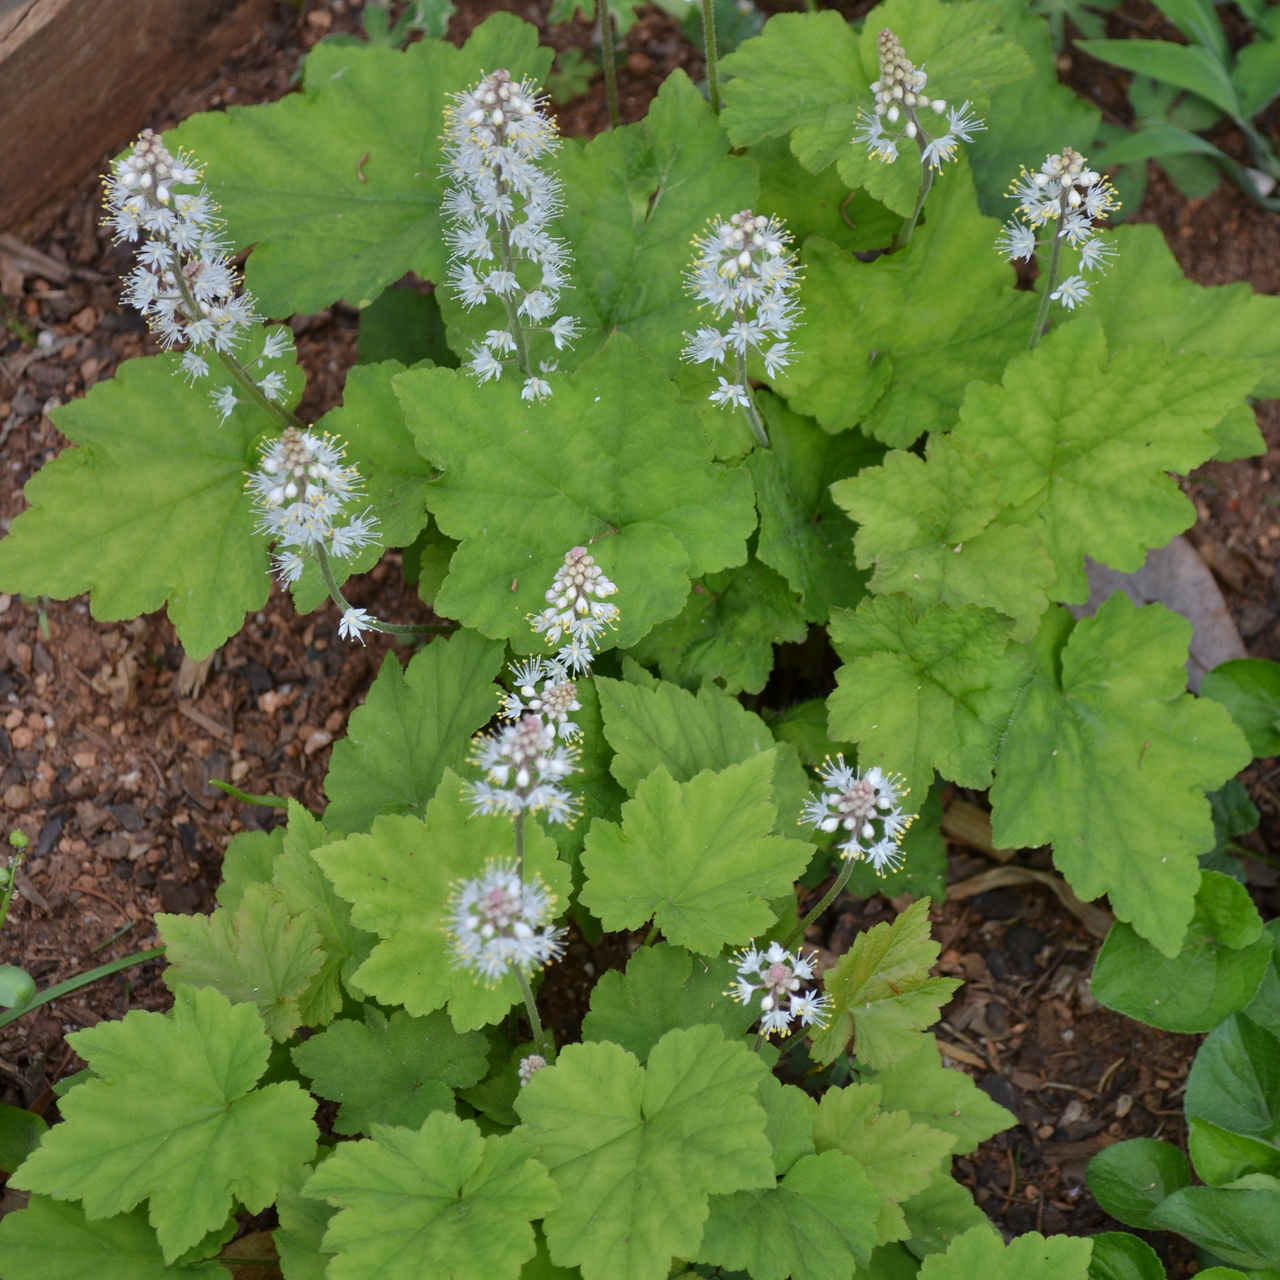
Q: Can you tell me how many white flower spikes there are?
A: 12